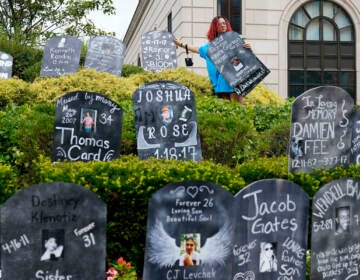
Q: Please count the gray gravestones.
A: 13